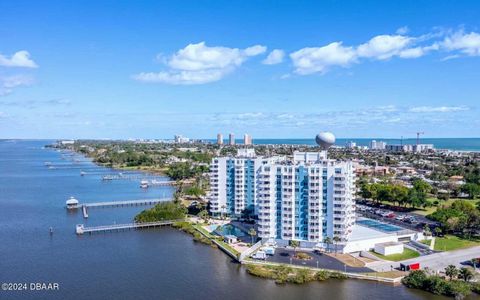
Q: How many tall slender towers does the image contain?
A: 3